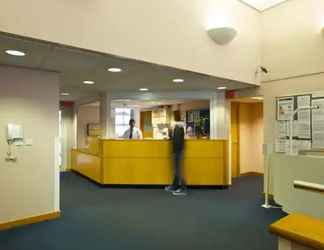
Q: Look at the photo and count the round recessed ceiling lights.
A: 7